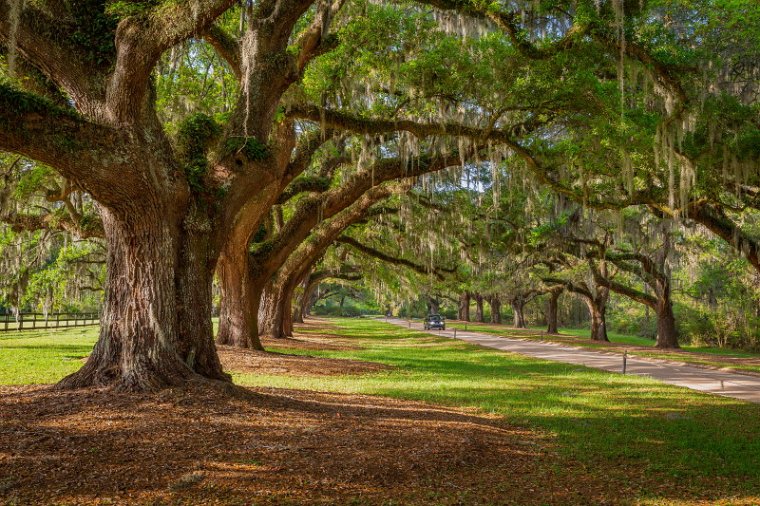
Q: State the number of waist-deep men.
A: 0